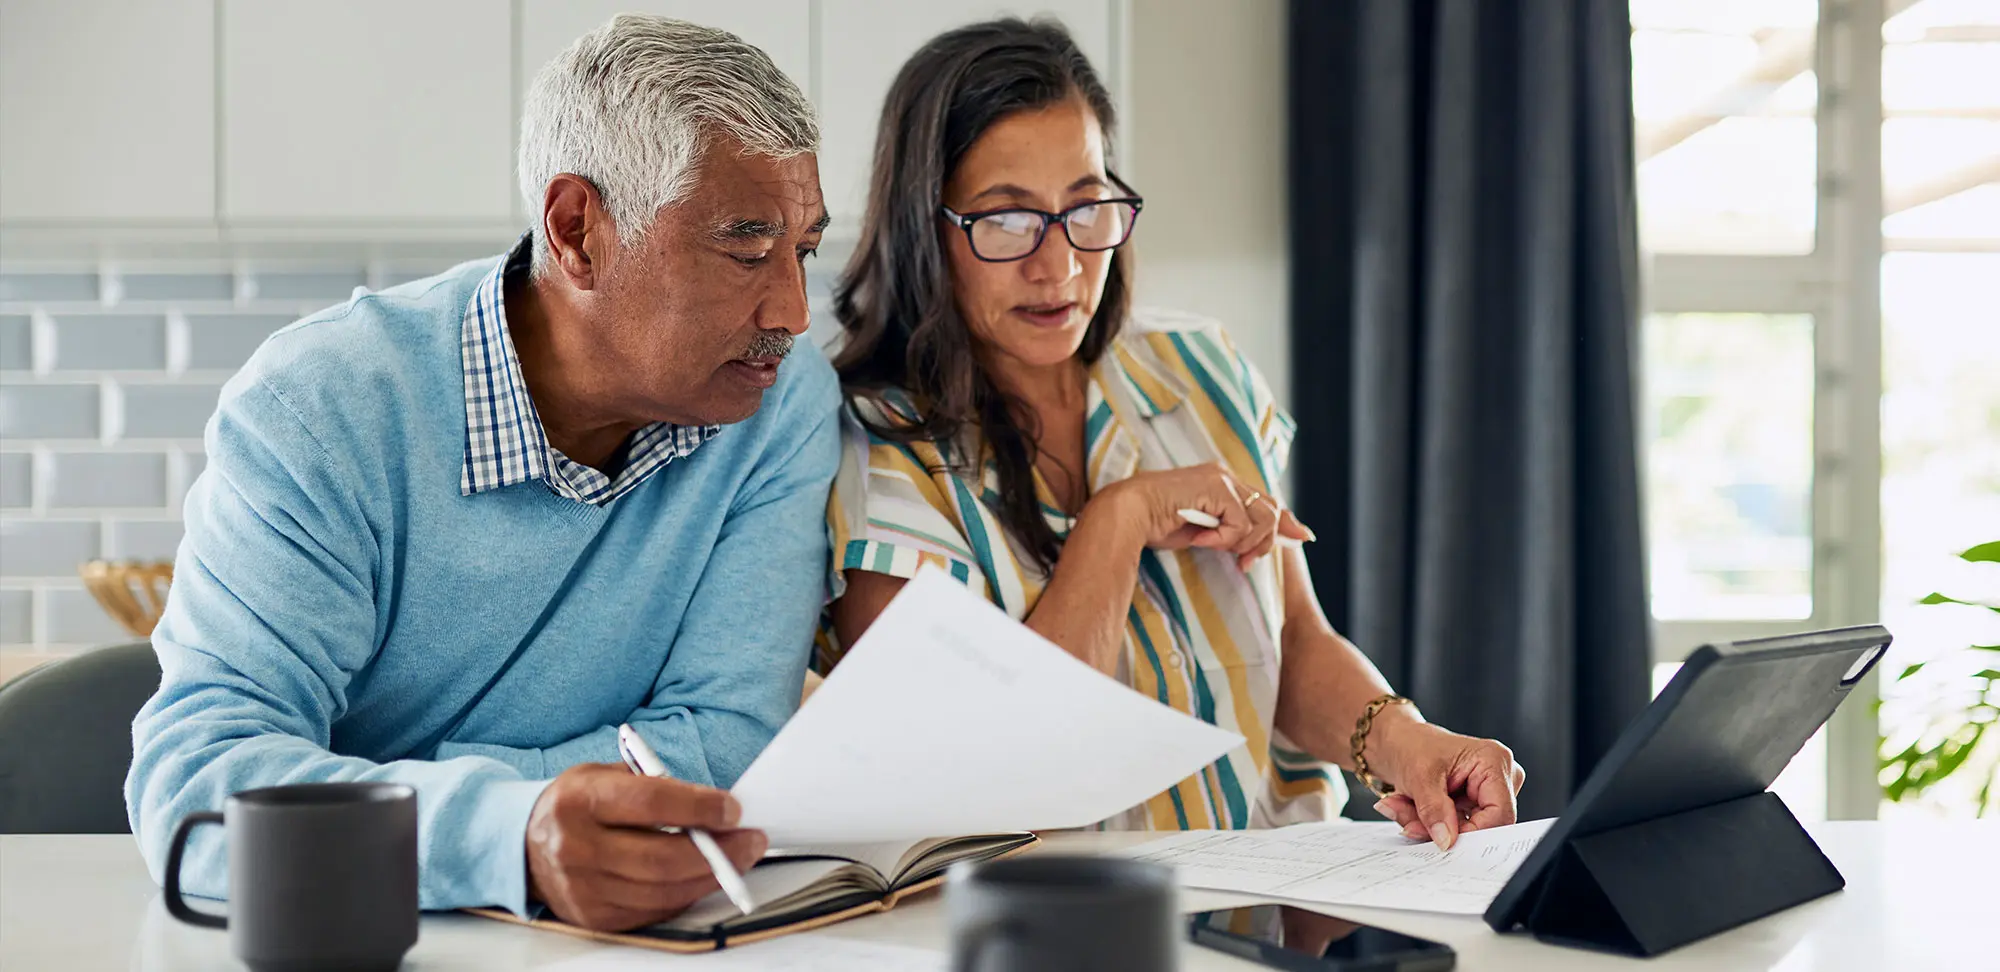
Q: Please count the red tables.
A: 0